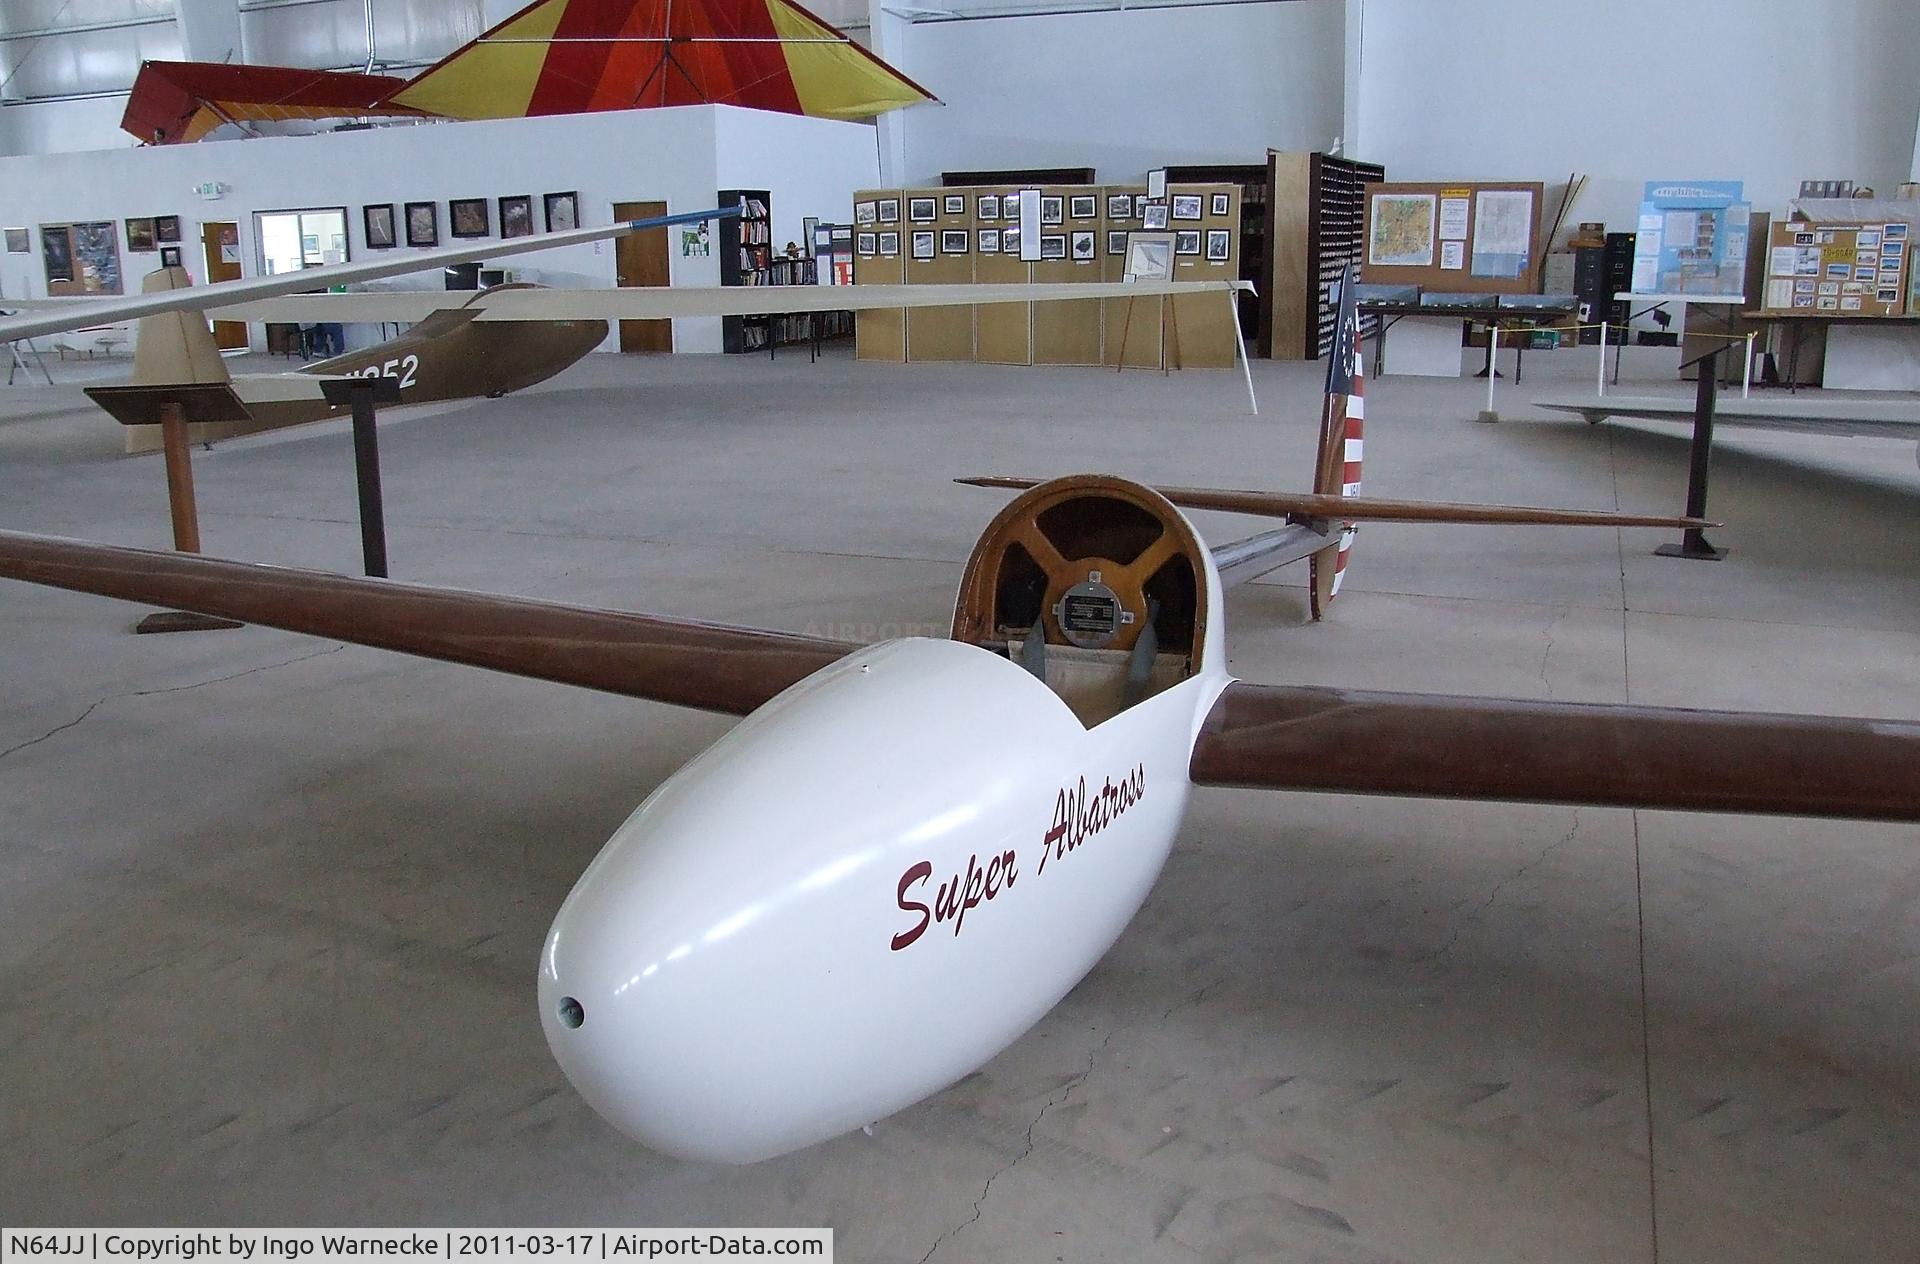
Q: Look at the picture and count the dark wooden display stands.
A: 3